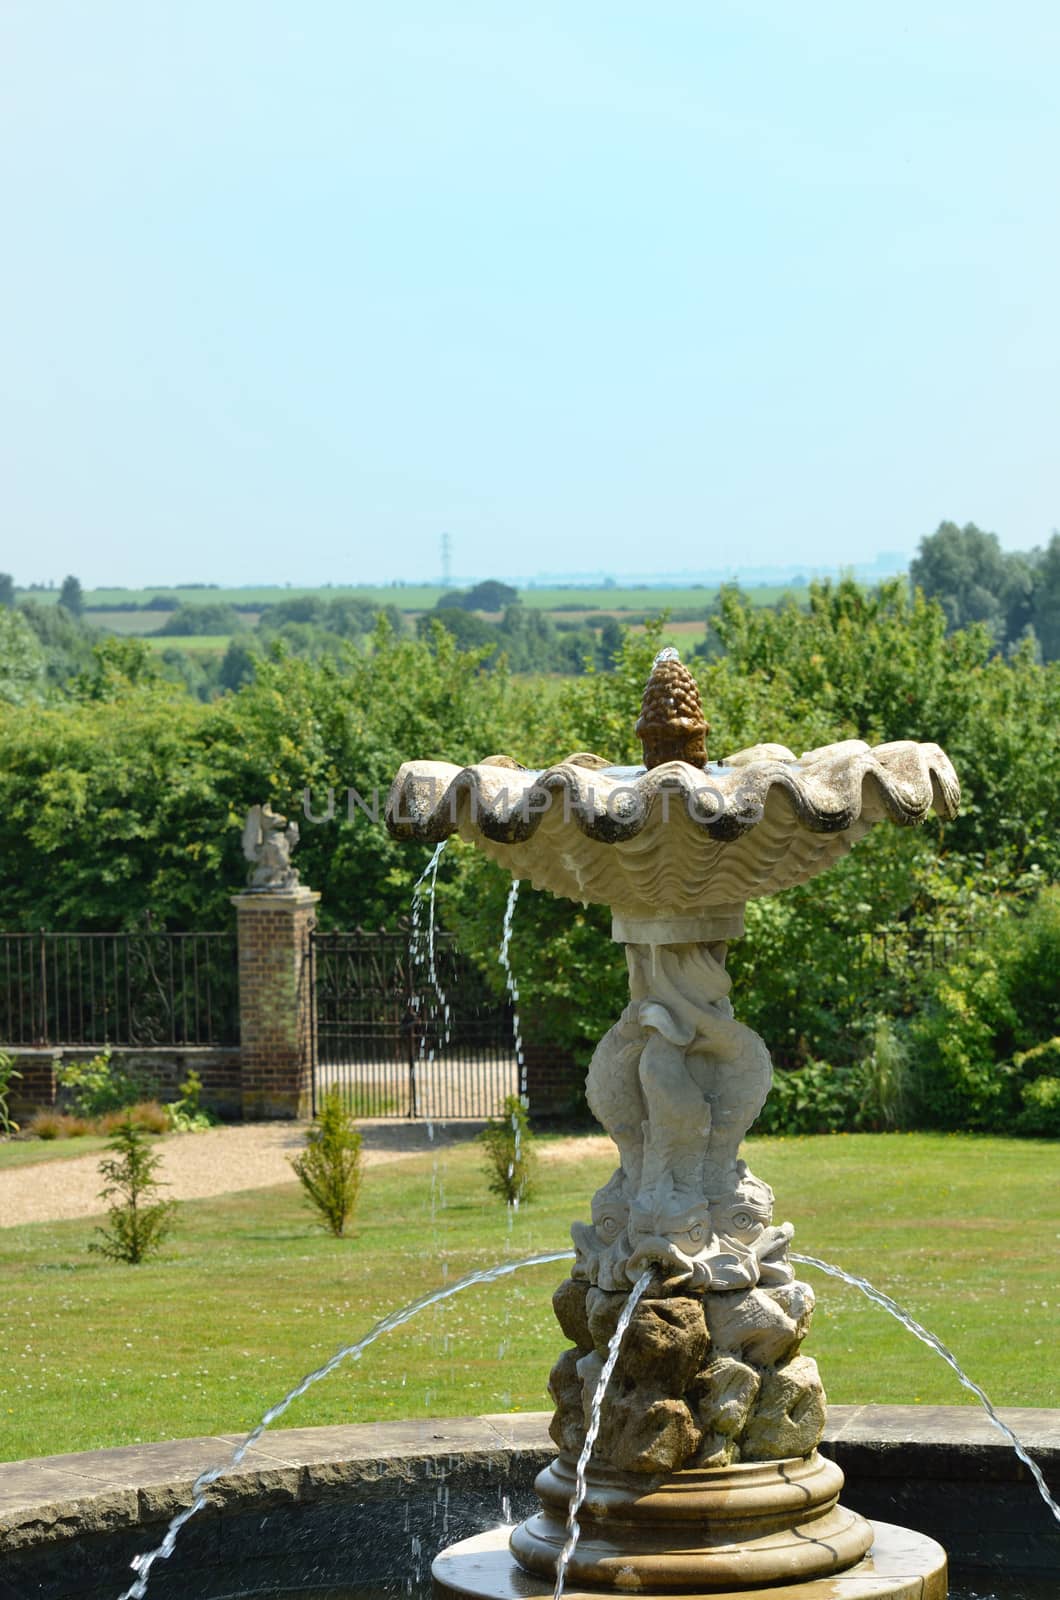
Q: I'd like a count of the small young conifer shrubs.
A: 3